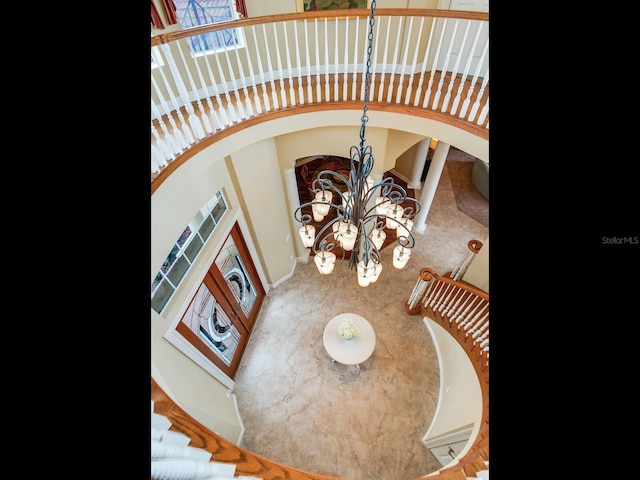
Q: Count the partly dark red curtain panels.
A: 3